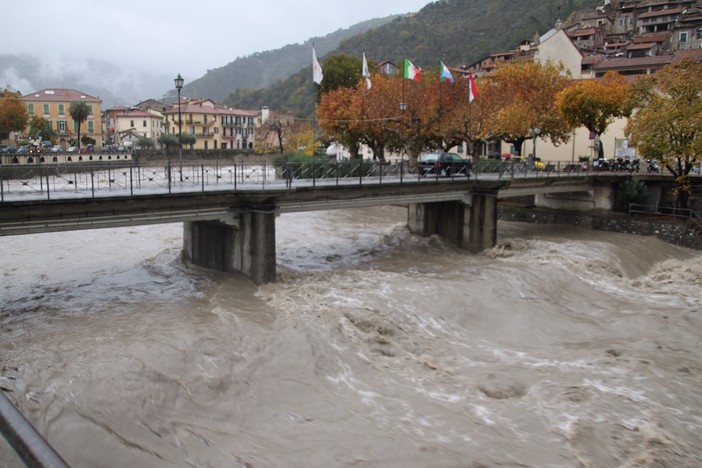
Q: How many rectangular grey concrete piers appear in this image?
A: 2